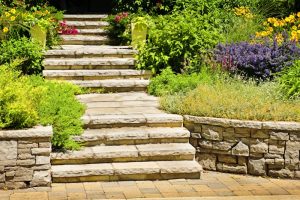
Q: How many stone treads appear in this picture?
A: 12